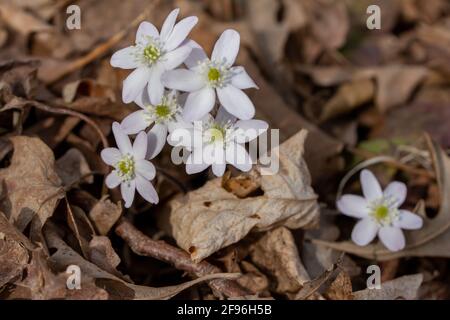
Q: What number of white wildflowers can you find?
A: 6